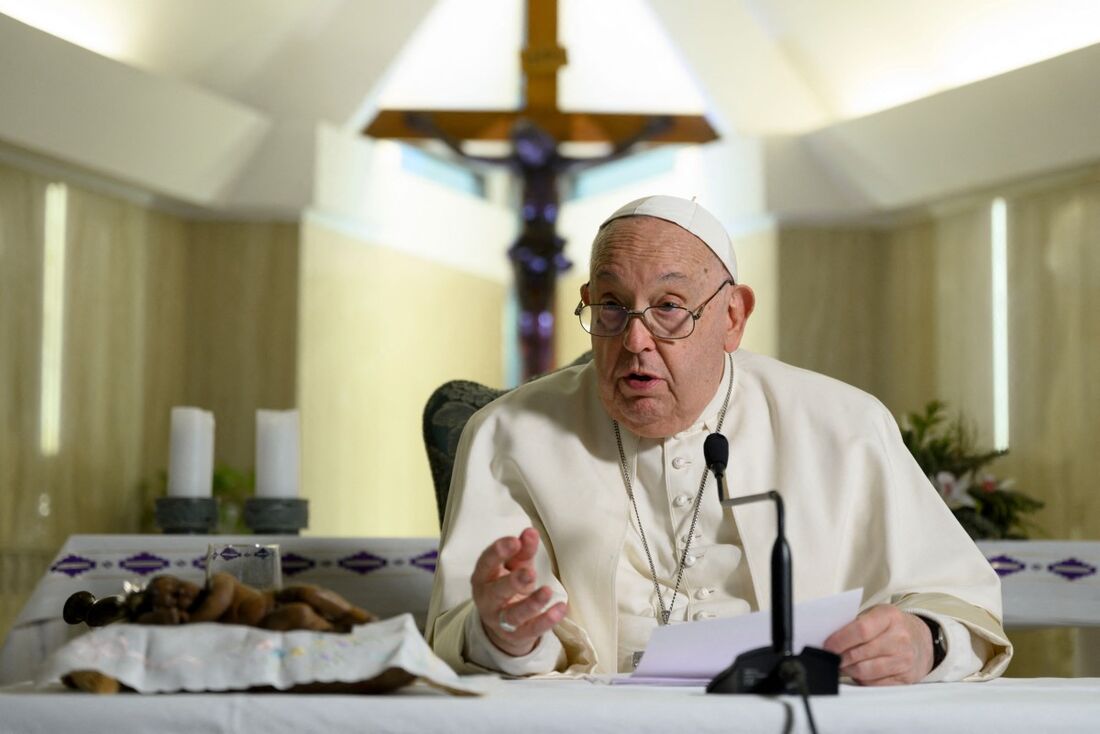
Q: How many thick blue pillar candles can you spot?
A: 0